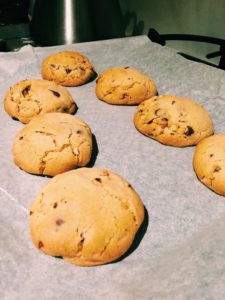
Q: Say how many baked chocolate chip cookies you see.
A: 7